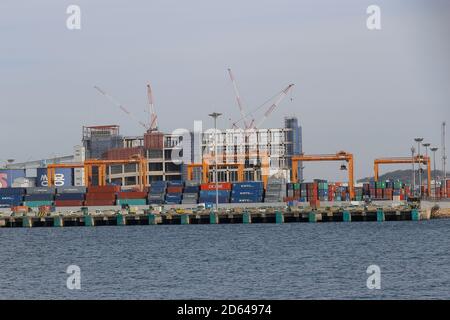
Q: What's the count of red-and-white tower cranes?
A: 4